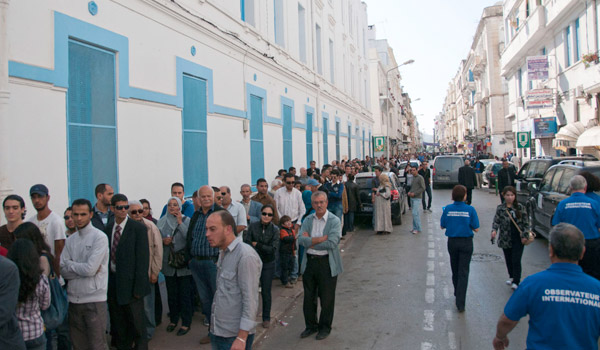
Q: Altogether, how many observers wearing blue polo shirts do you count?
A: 4